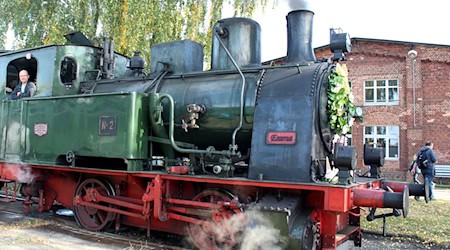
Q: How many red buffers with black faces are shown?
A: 2